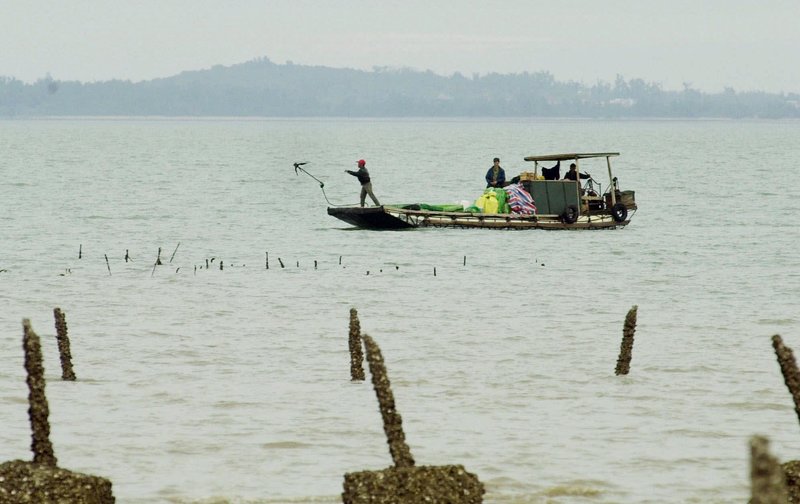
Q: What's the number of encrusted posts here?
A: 7